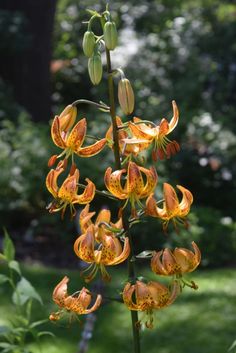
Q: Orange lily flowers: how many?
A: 11